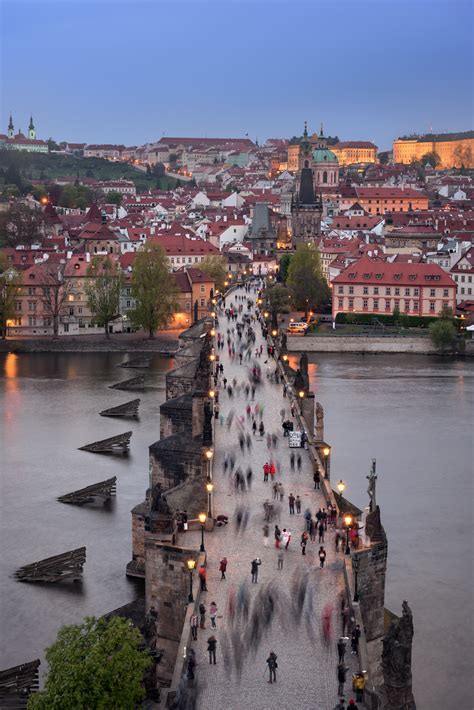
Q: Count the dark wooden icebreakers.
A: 7